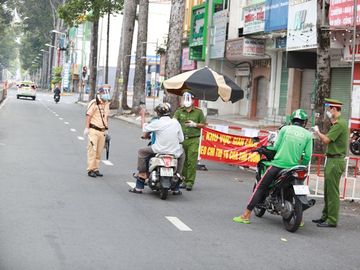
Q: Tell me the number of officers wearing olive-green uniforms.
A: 2